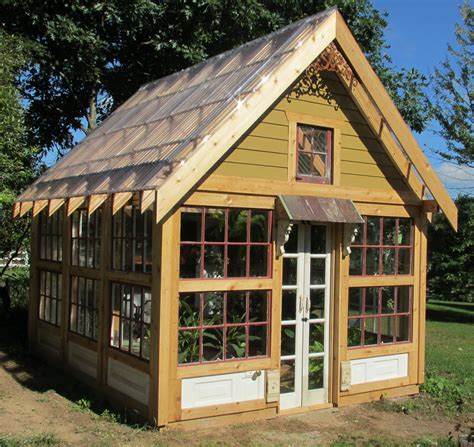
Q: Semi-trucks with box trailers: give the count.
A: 0